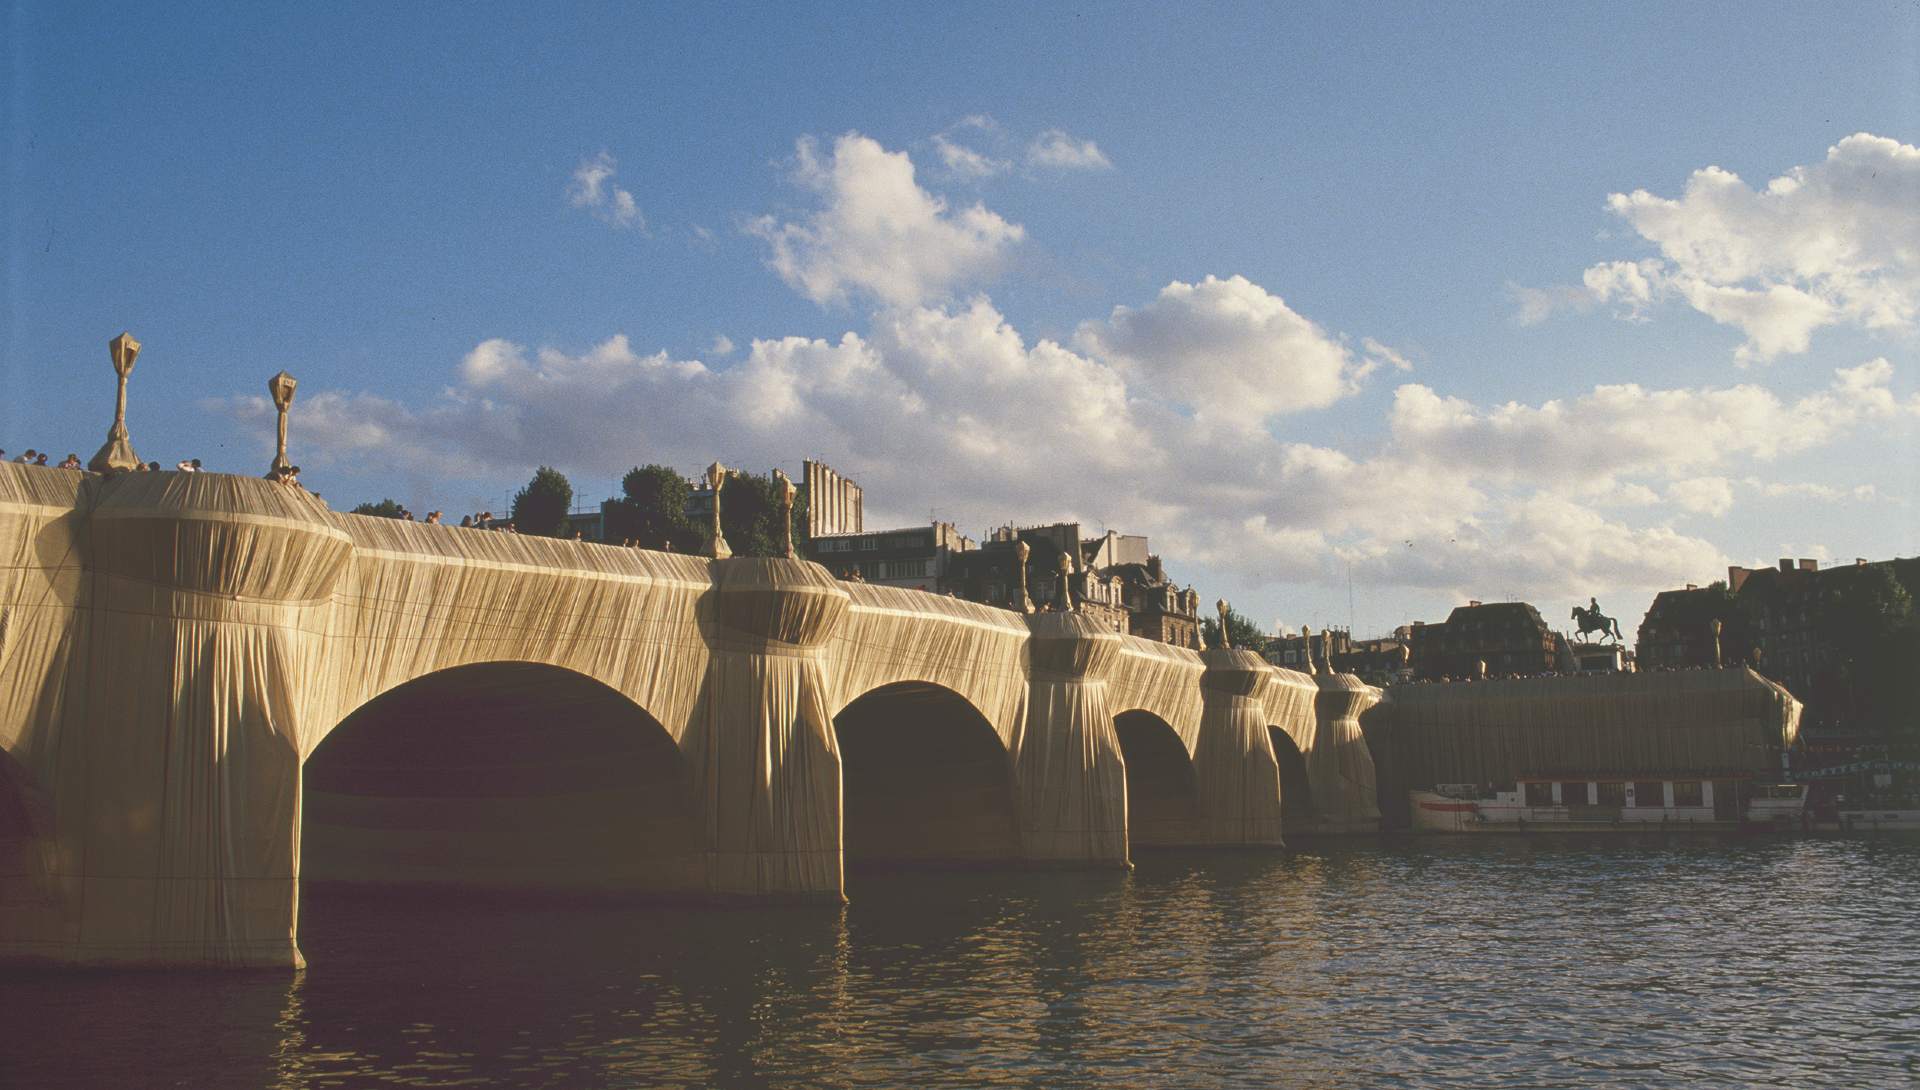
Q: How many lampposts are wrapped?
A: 14